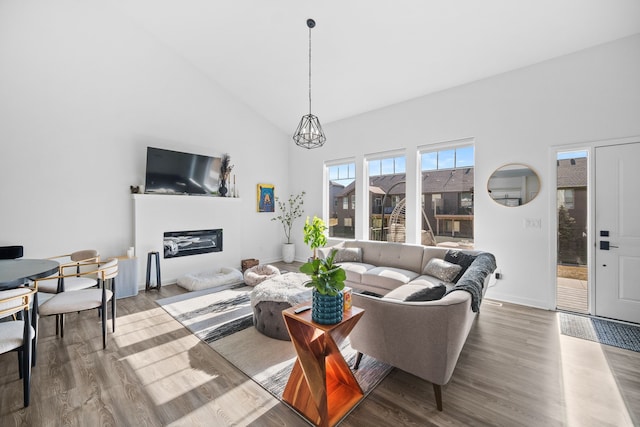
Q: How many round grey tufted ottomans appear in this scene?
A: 1